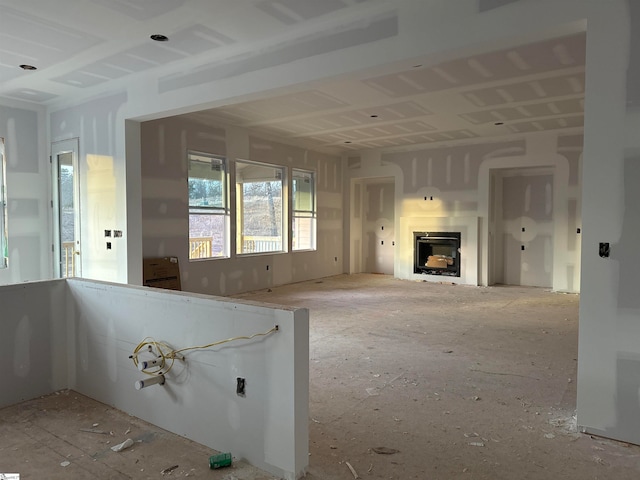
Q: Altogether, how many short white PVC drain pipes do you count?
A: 2